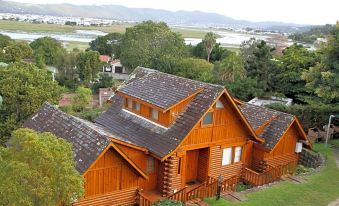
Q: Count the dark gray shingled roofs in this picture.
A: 3